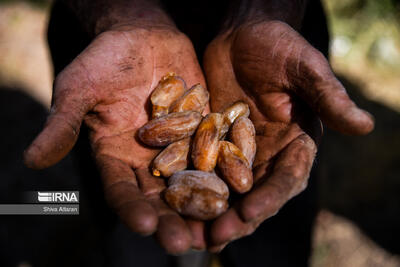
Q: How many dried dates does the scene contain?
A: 10